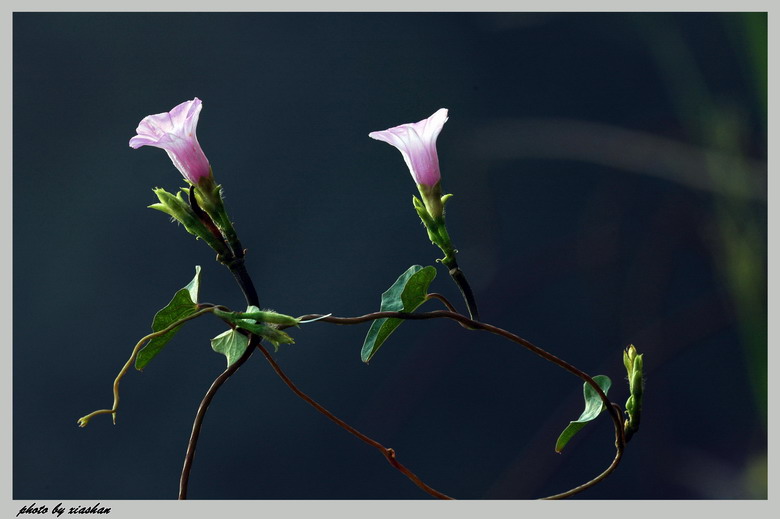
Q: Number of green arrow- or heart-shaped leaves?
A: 4